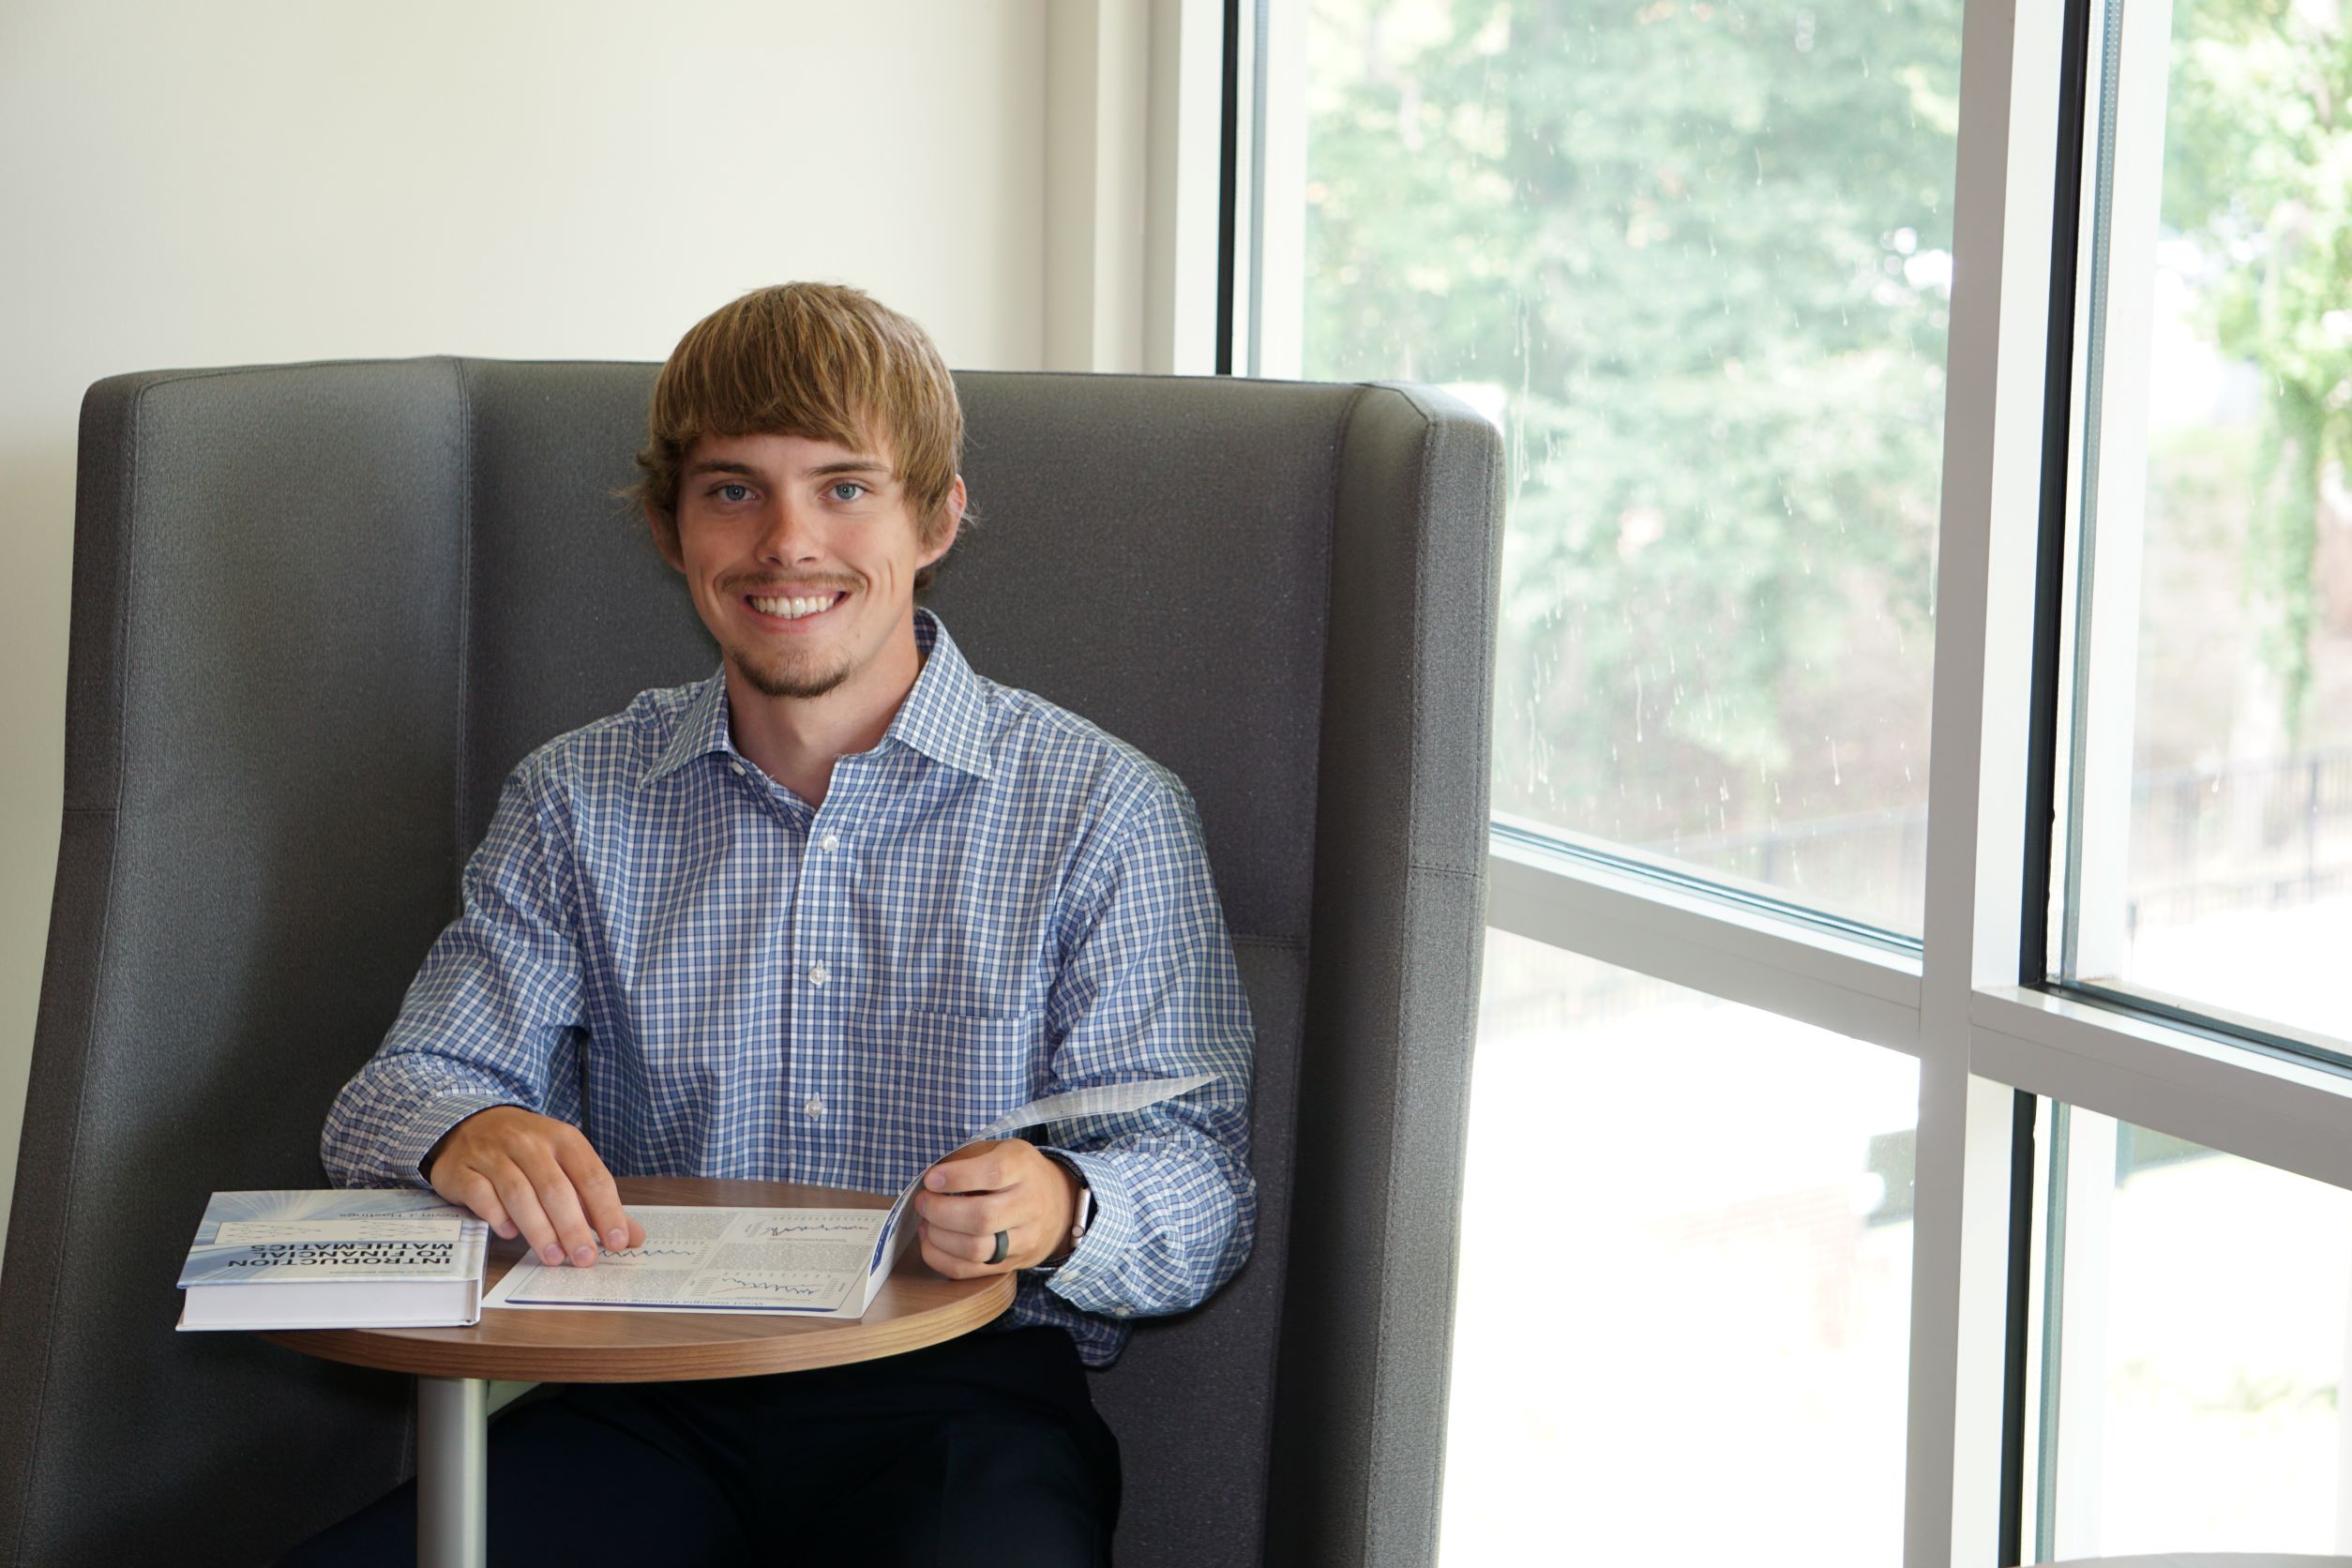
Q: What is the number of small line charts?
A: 3